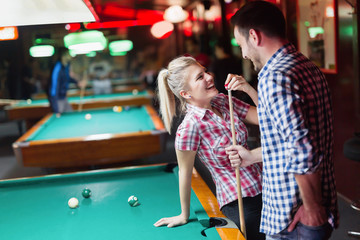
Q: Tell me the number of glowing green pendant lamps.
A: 3